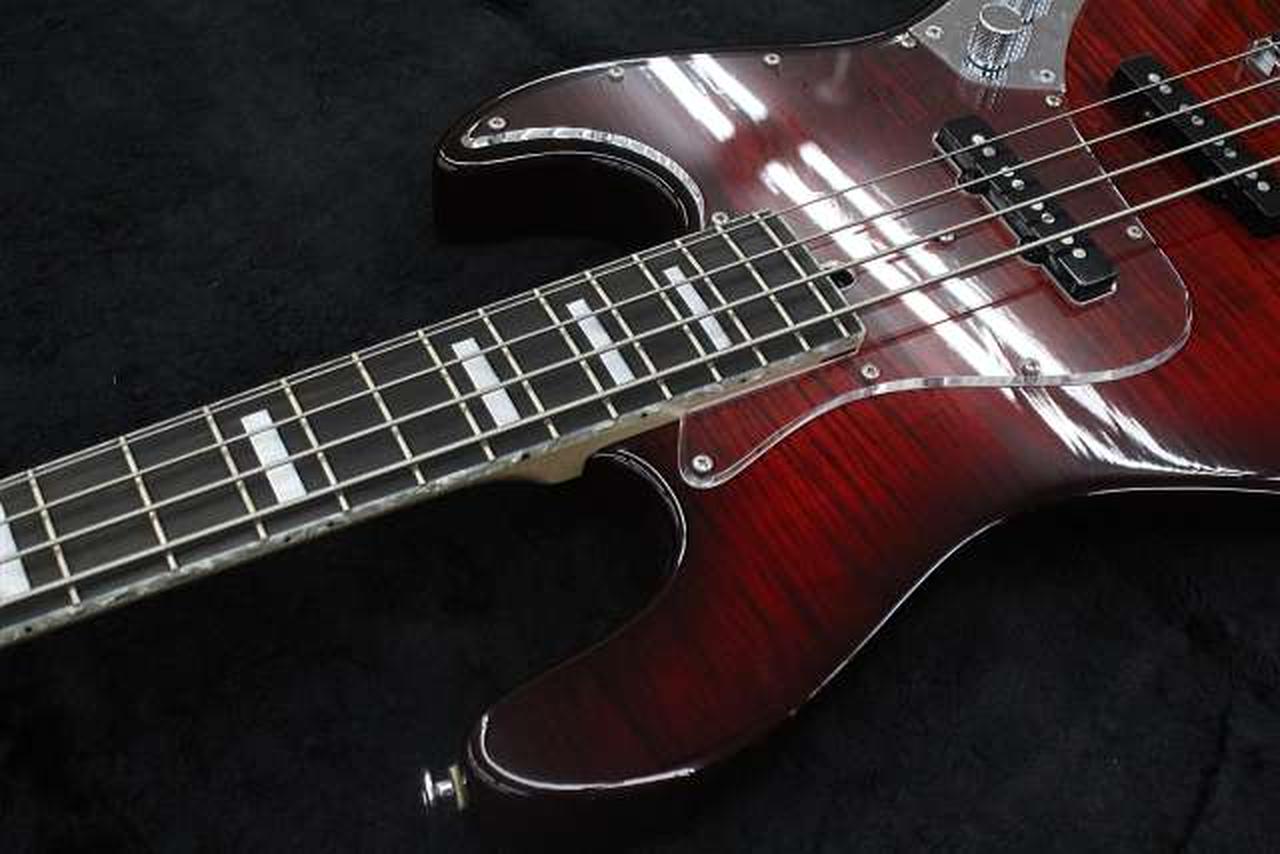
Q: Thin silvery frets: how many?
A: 13